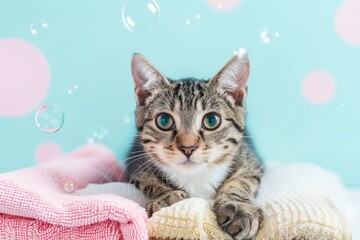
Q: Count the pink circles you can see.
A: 5